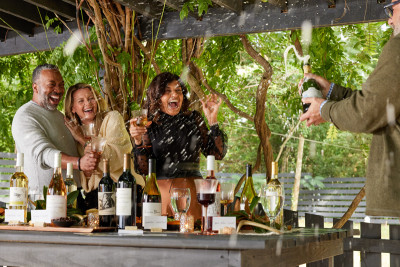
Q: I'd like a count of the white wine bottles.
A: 5